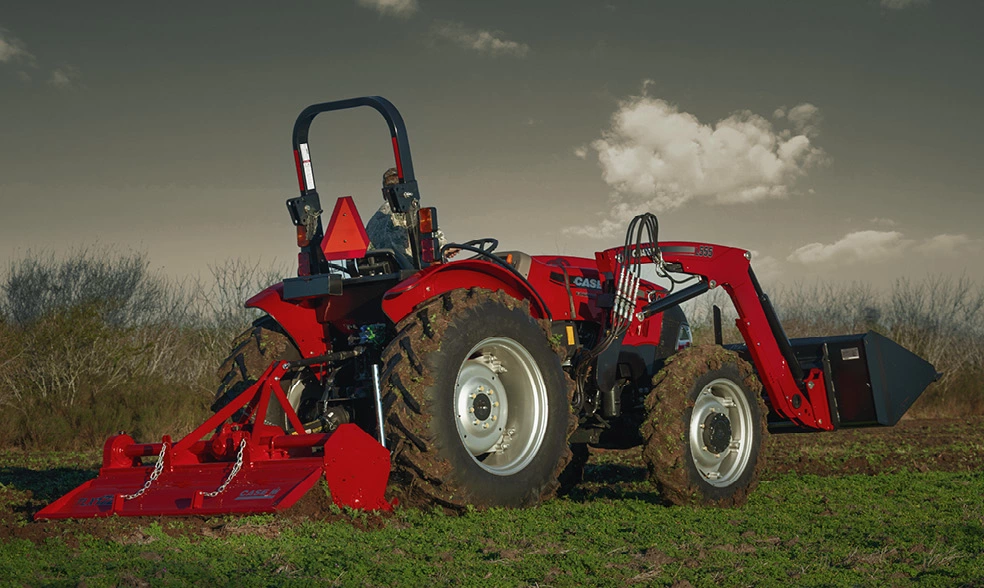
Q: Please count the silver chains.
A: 2